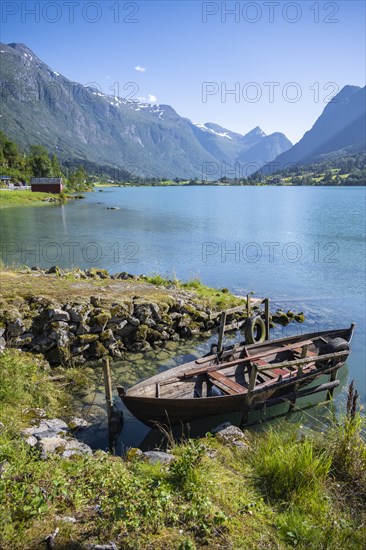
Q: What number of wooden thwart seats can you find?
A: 3